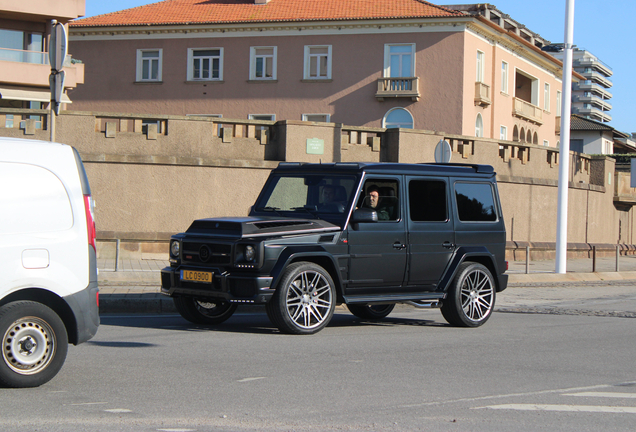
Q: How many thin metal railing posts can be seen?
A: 4